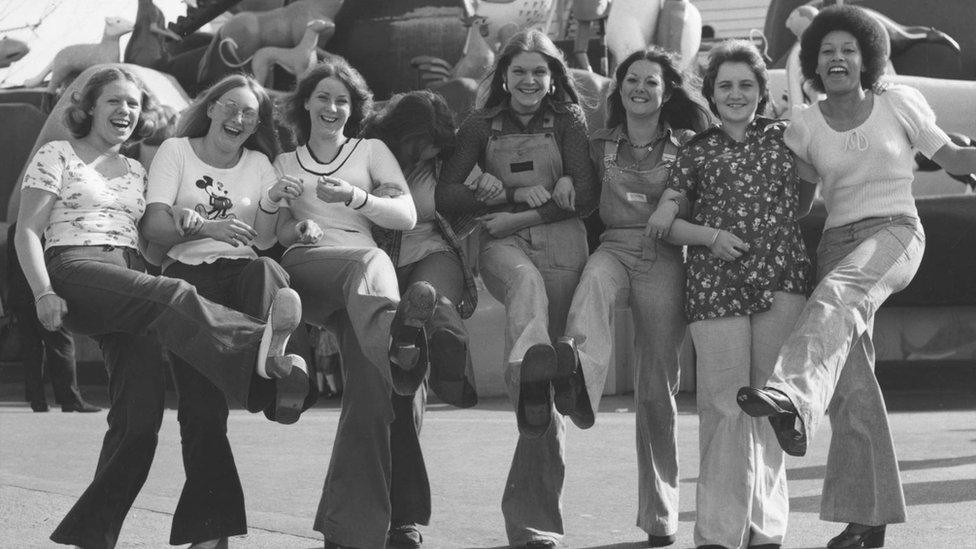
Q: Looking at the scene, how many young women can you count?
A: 8